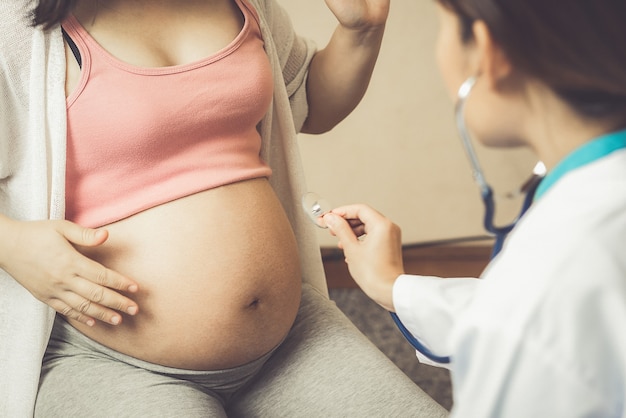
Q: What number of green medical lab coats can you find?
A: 0